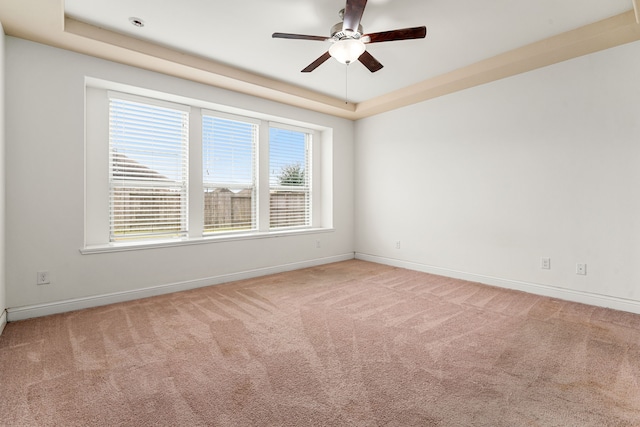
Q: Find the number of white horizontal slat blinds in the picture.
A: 3